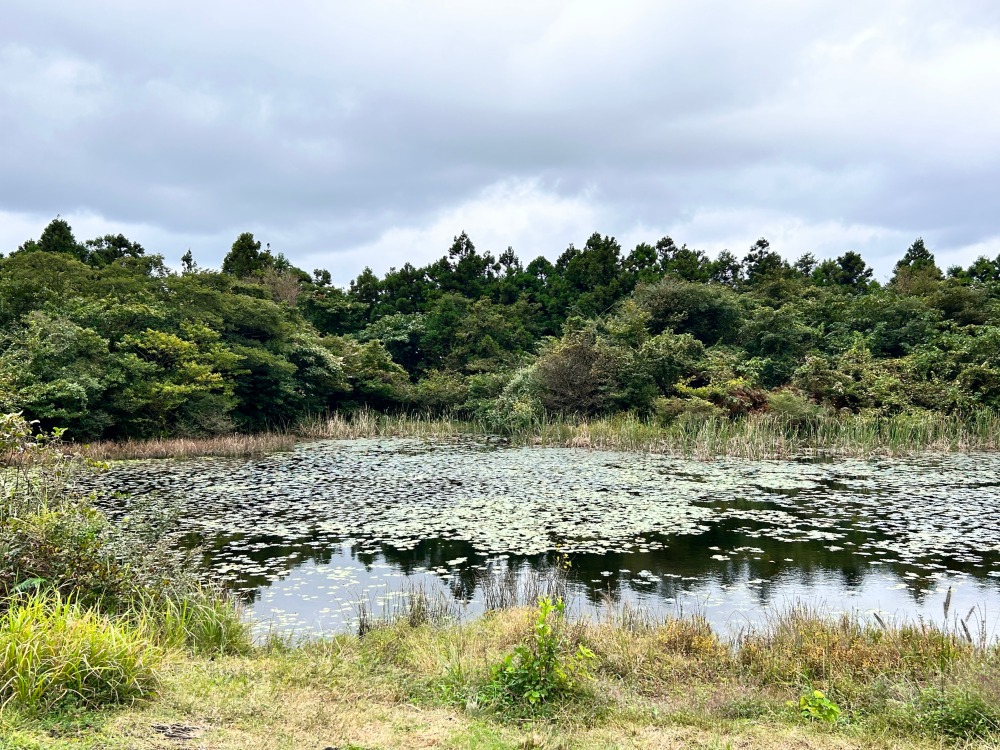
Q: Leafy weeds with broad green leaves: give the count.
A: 2